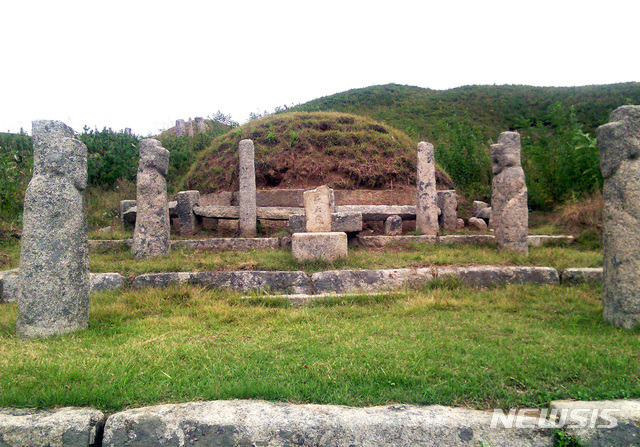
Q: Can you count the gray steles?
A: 6